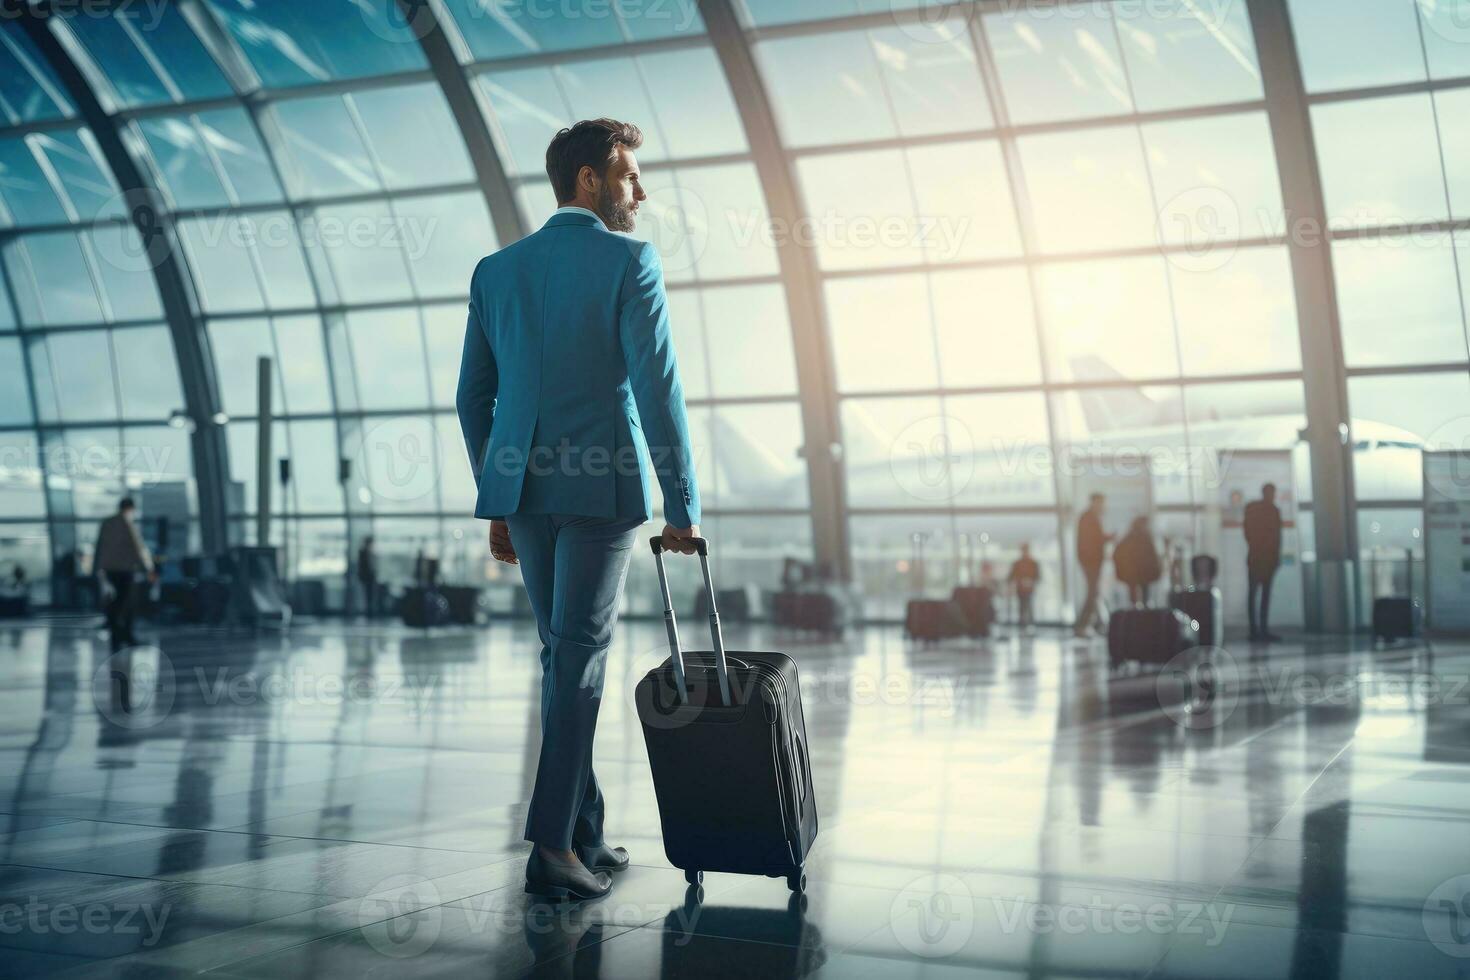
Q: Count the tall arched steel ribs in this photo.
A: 4